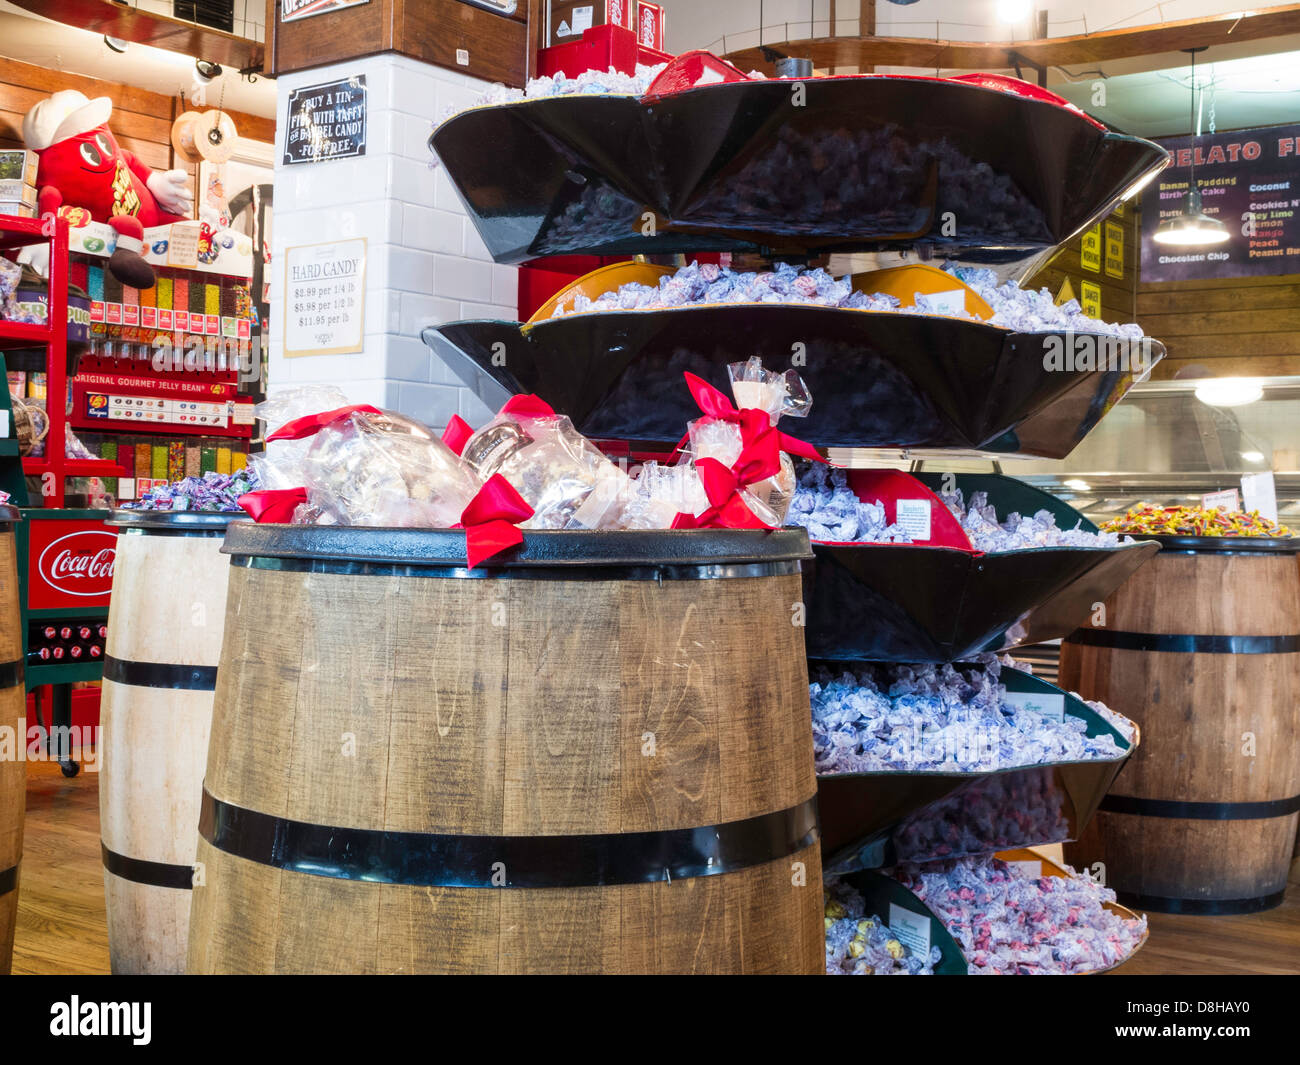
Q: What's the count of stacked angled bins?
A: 5